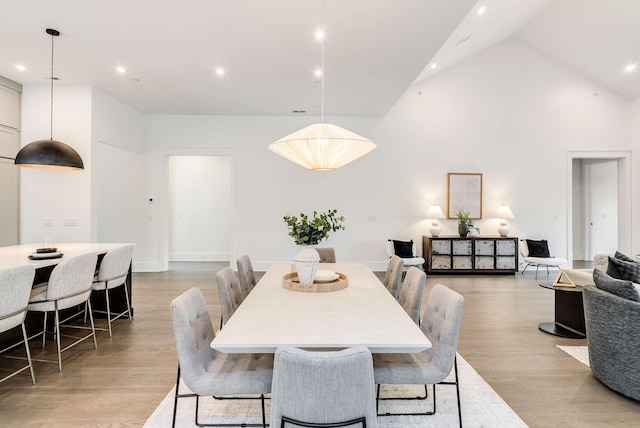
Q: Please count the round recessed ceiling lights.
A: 8